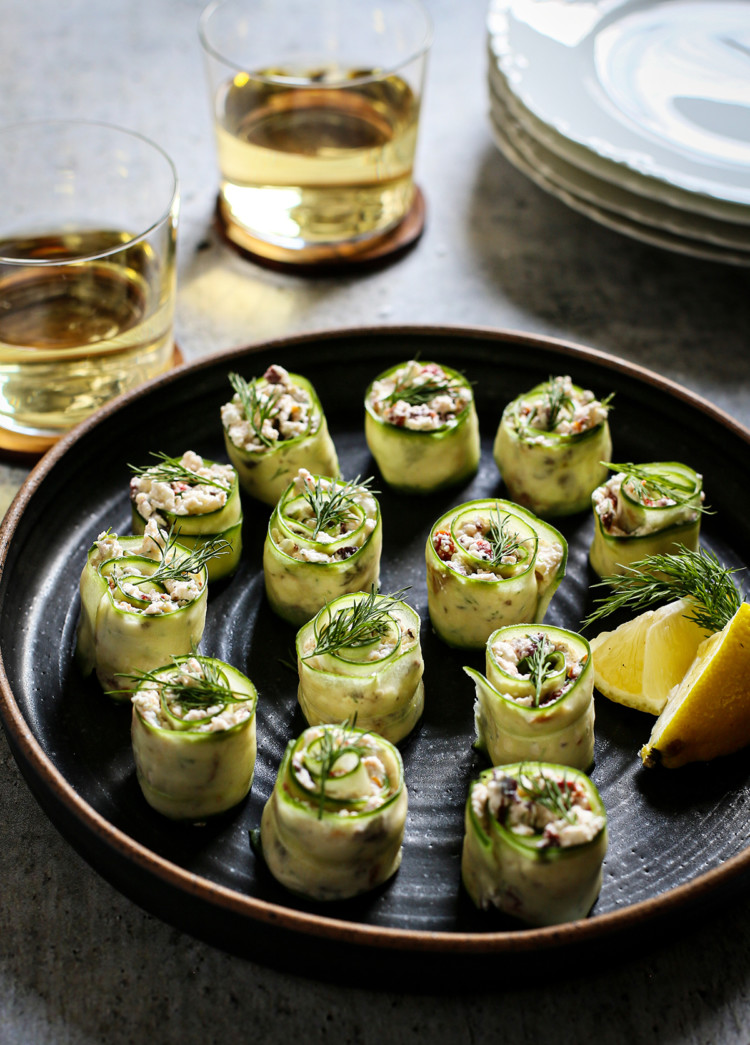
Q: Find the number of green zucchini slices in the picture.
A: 13